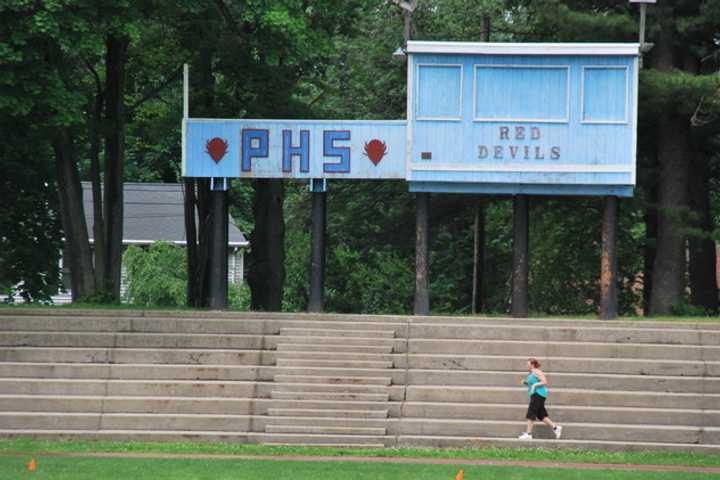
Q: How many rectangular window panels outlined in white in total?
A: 3